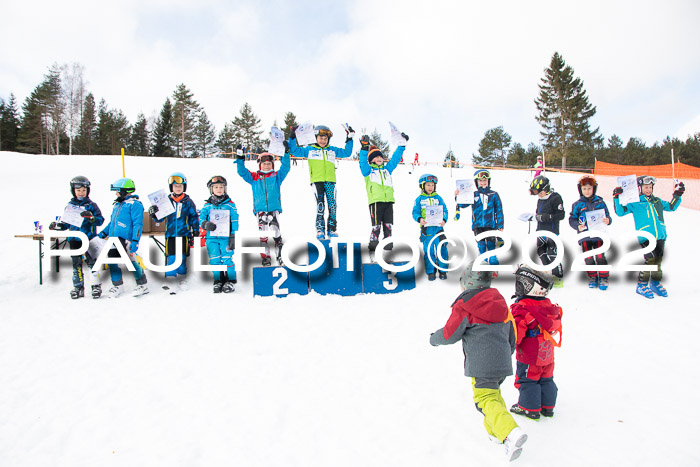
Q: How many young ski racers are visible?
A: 12